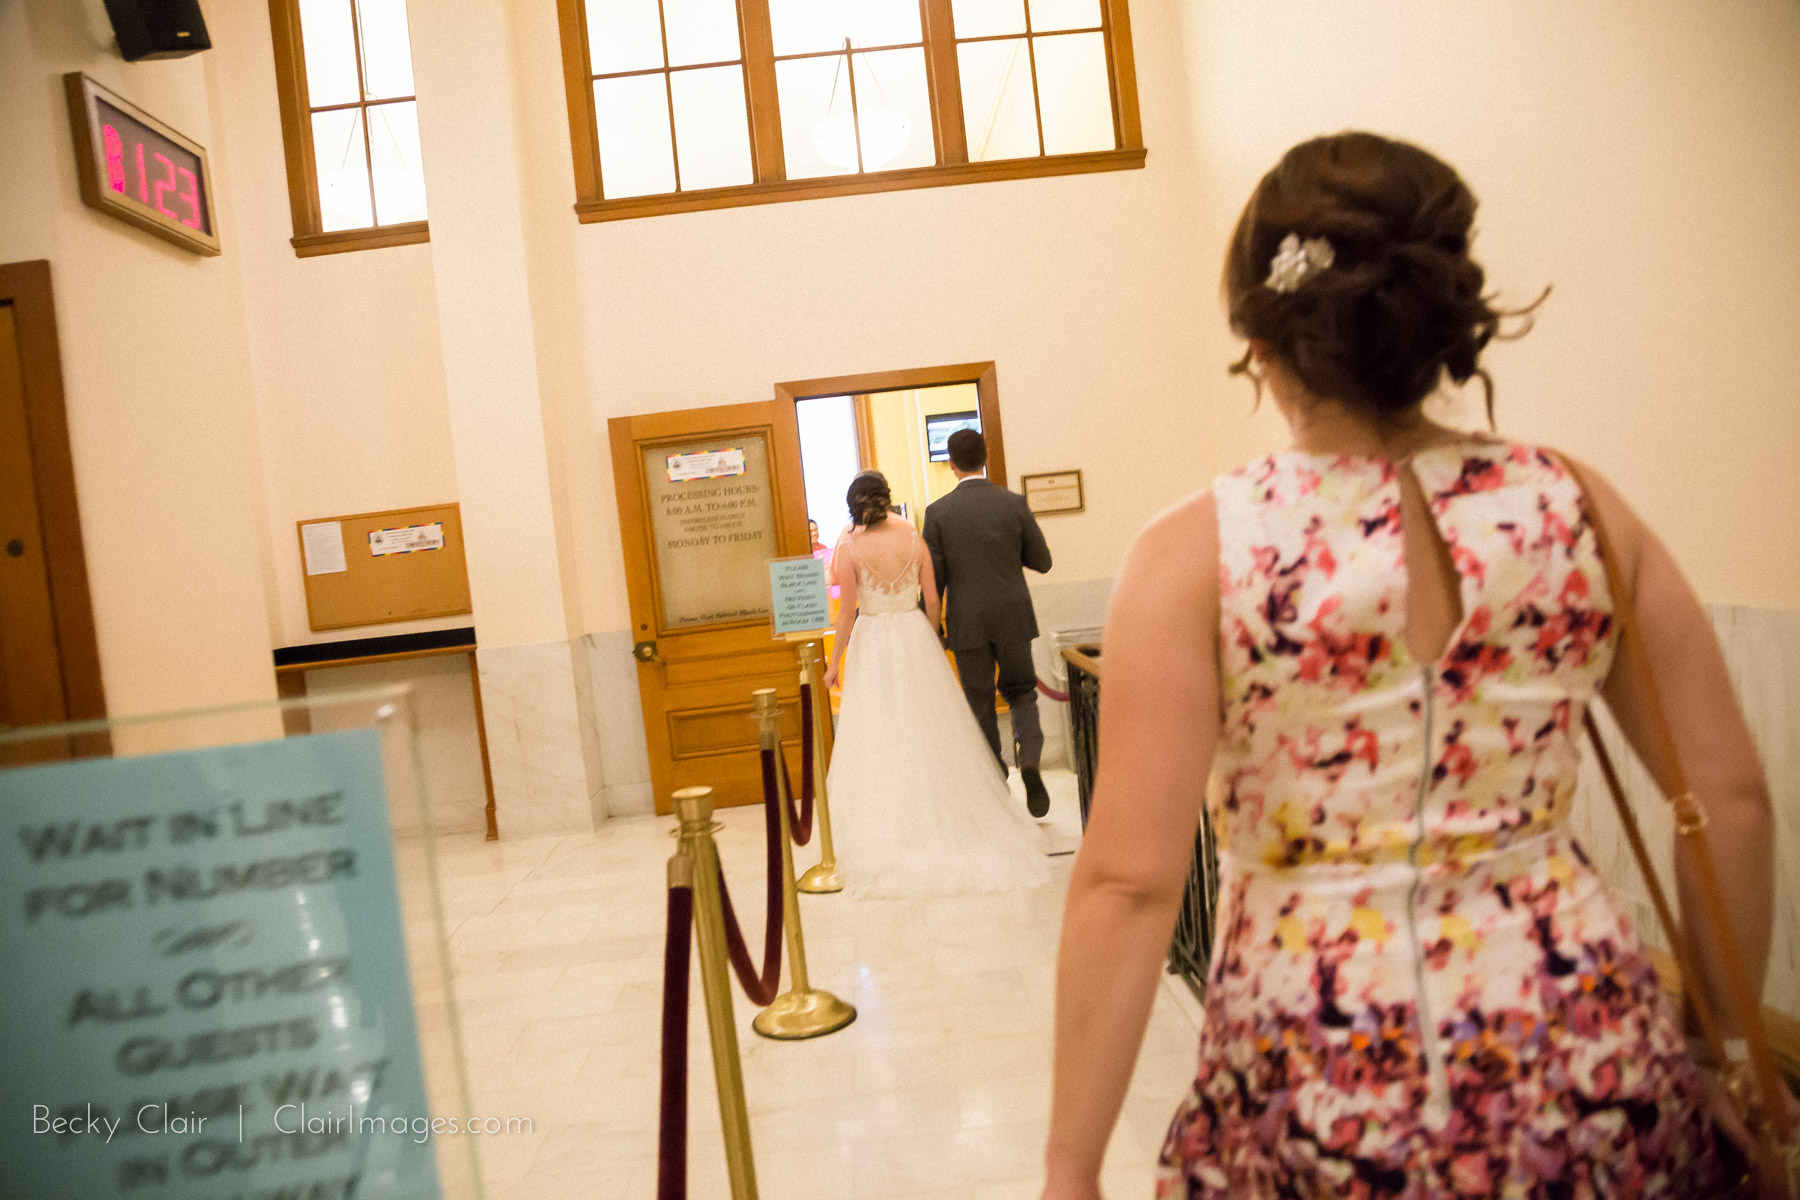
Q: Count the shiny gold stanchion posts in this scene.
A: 3